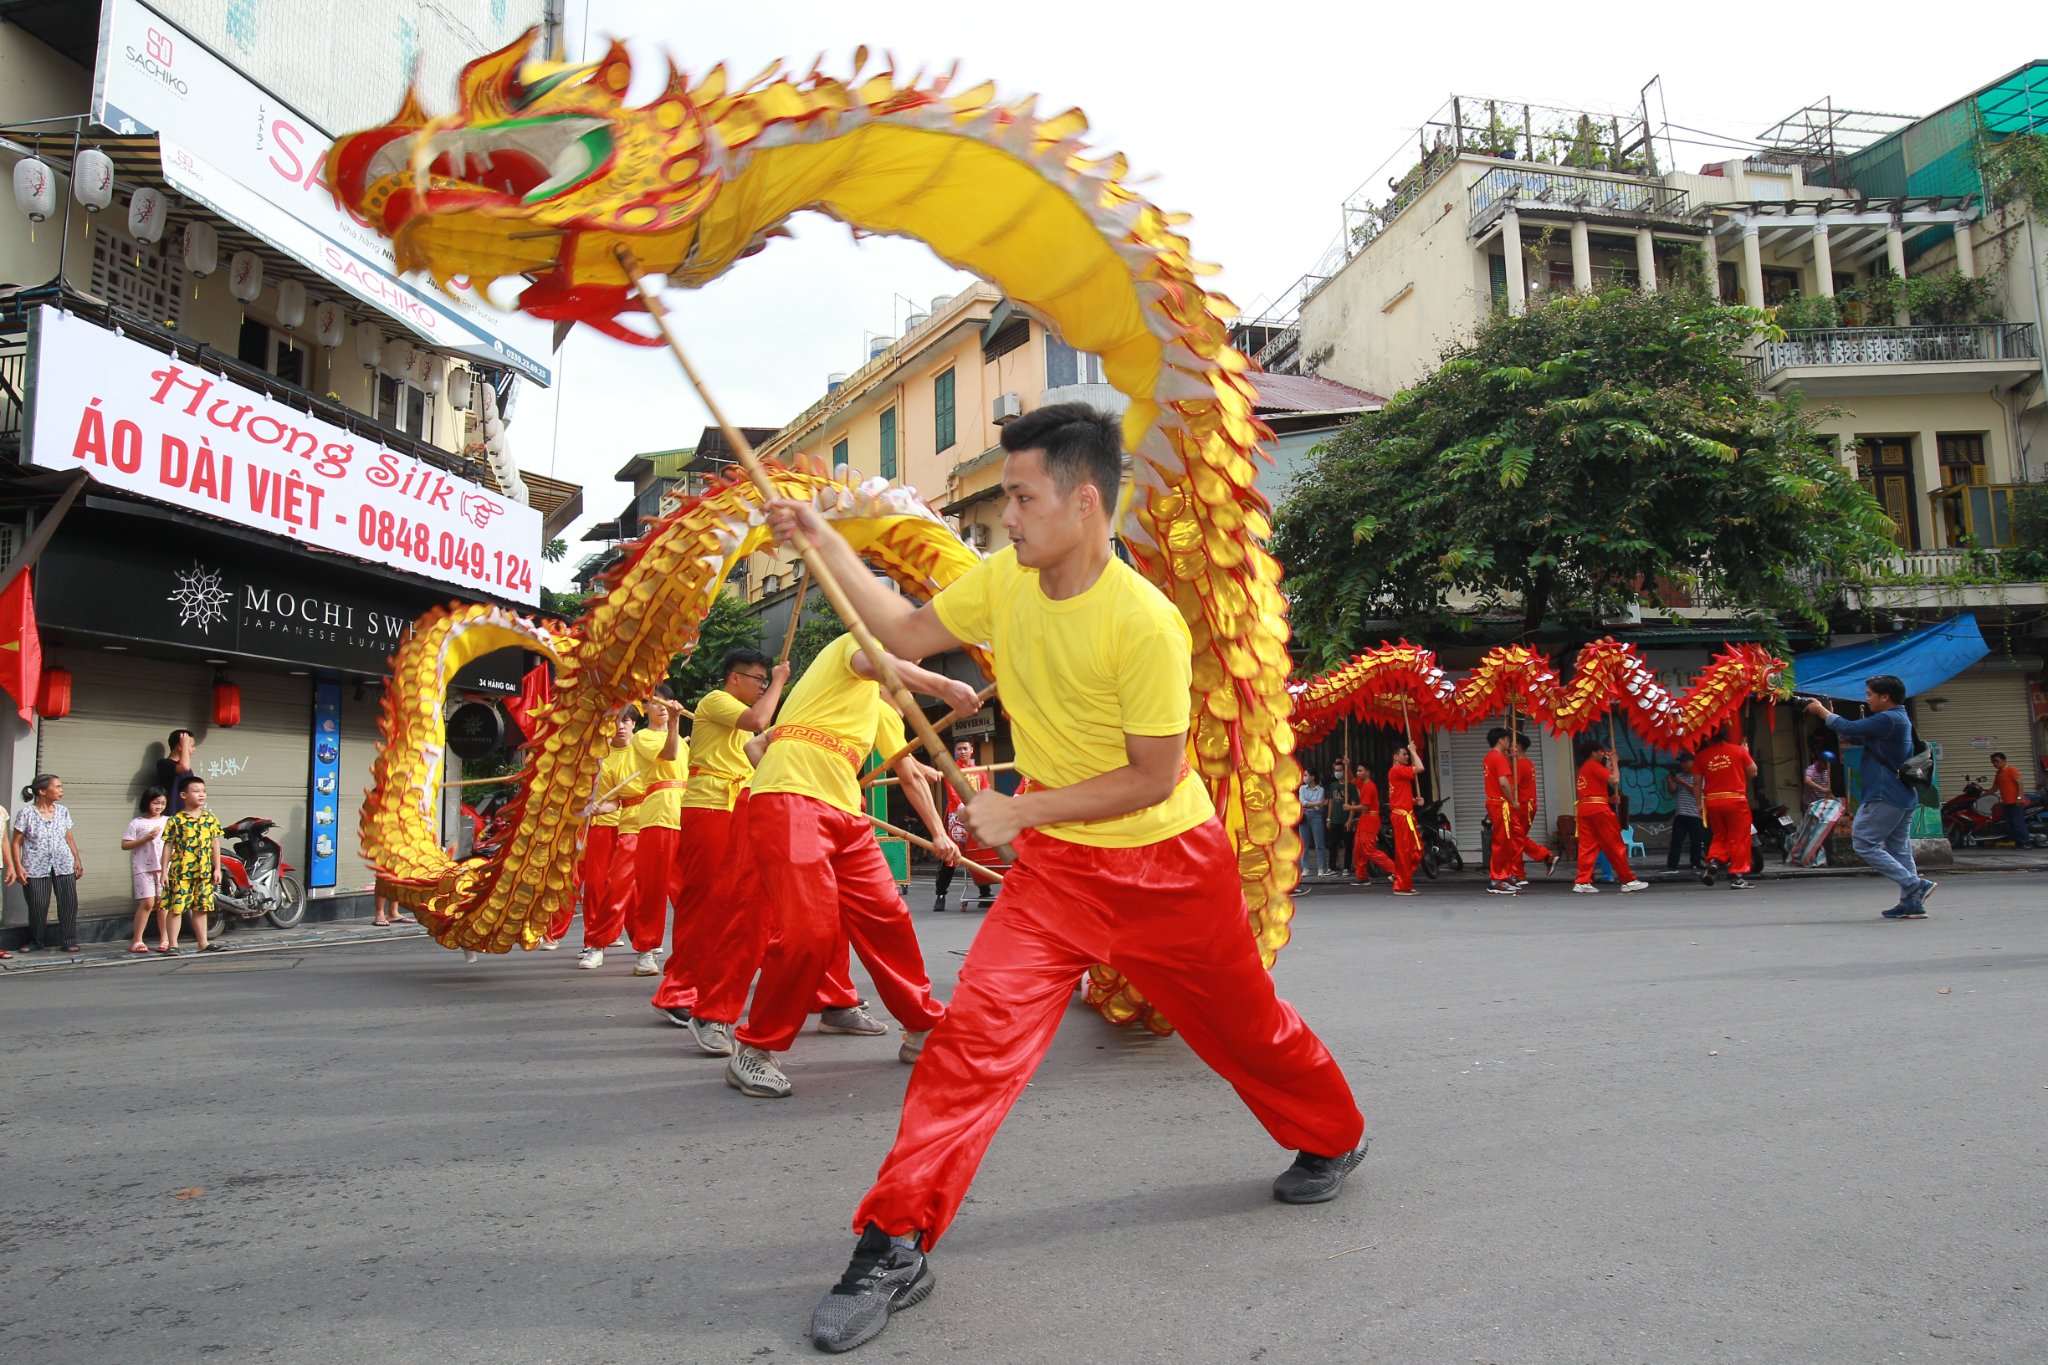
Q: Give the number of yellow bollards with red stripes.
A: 0